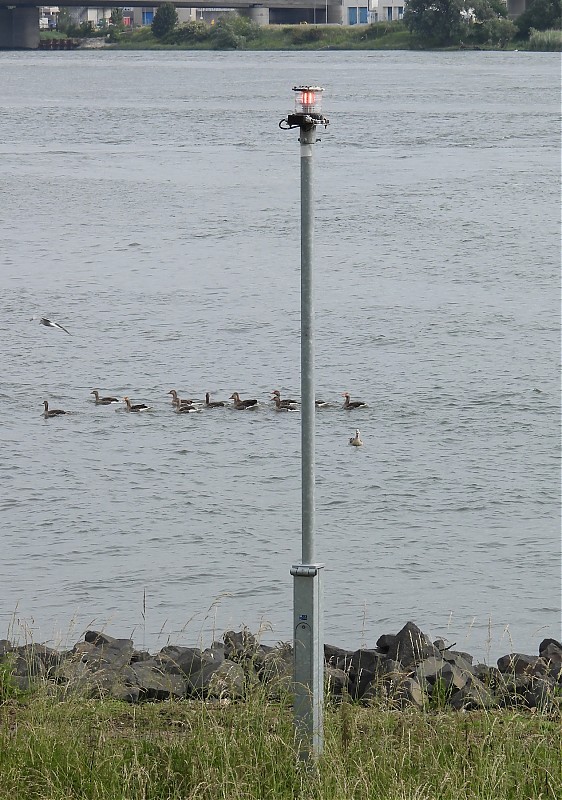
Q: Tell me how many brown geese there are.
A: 11